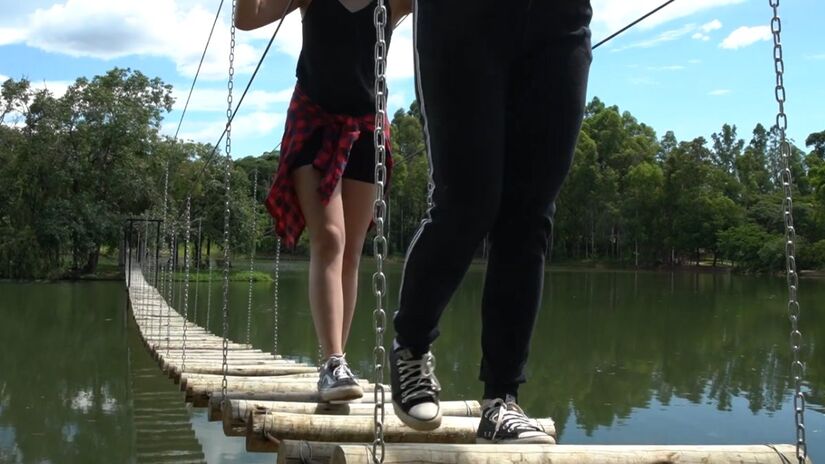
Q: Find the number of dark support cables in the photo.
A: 3